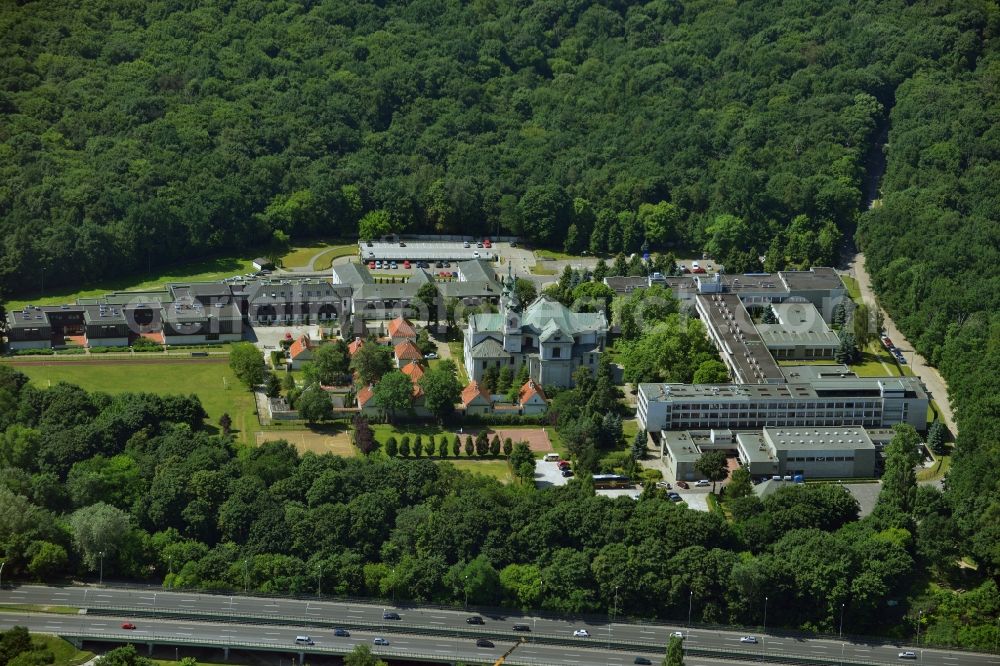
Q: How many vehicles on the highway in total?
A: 13